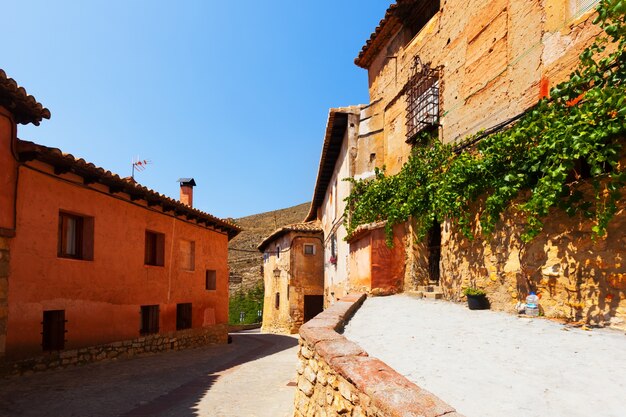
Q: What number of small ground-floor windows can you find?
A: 3